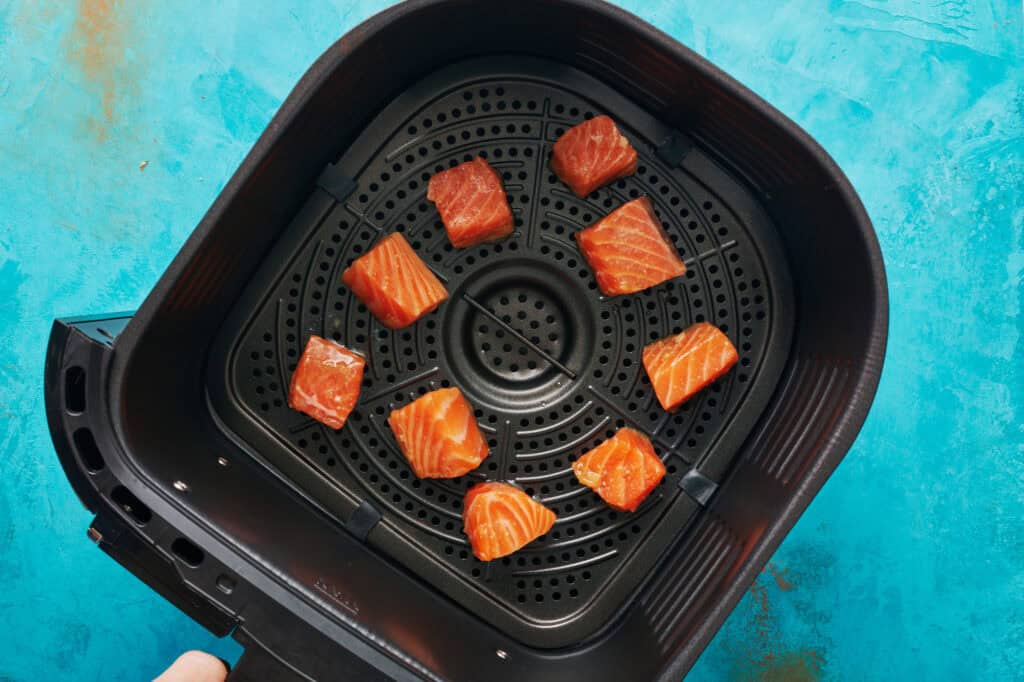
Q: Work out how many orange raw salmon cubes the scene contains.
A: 9